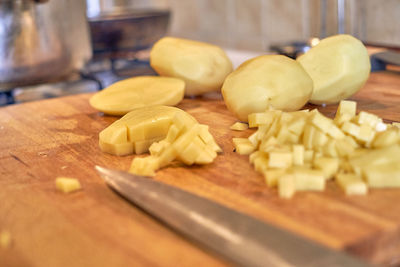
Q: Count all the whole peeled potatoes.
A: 3